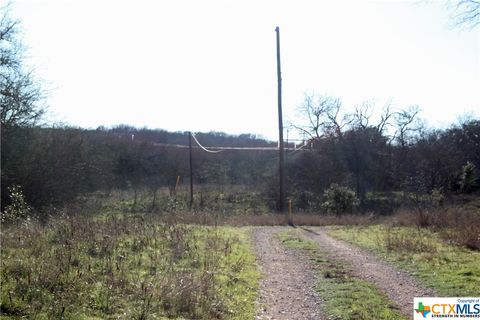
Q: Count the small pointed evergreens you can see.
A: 1